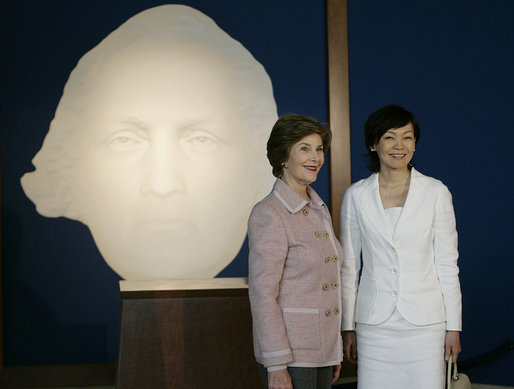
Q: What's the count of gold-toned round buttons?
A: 9